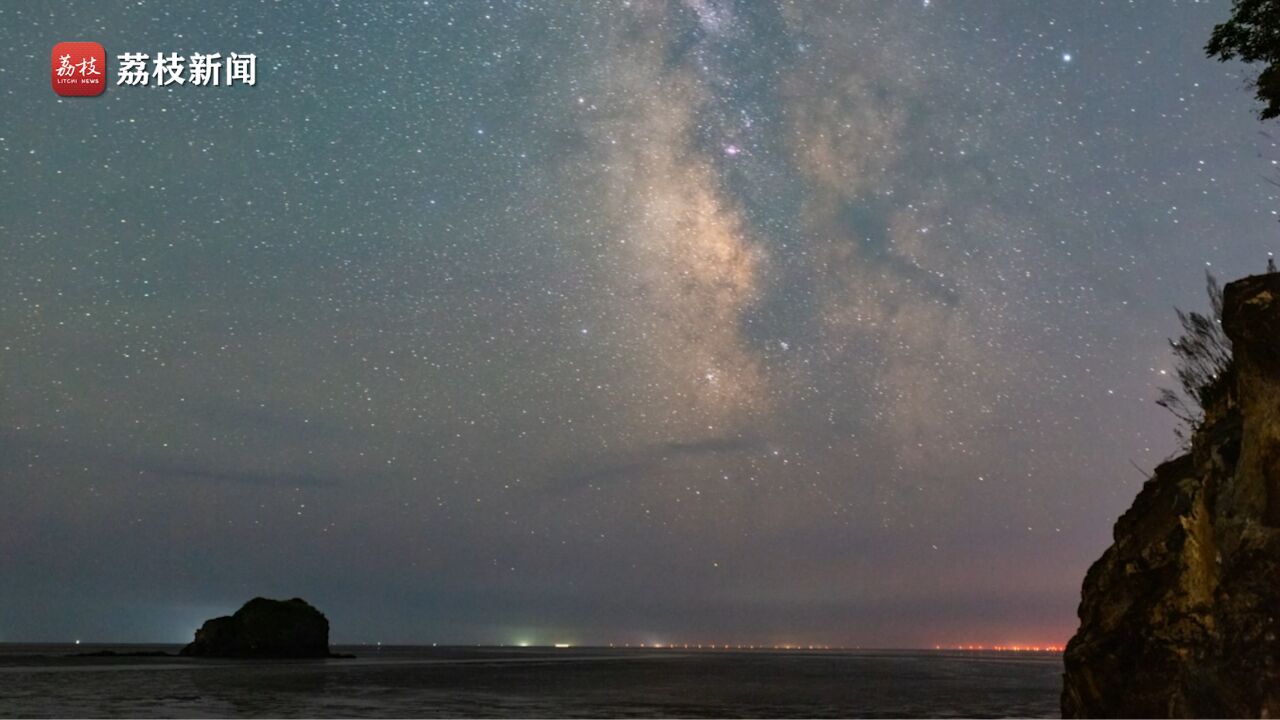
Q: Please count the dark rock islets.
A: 1